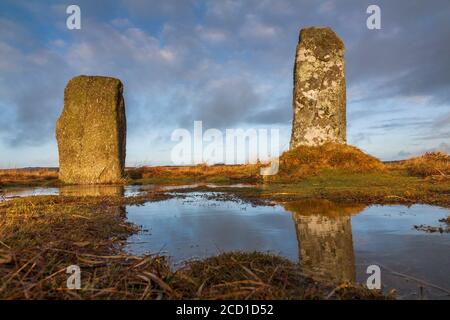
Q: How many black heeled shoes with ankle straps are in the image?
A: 0